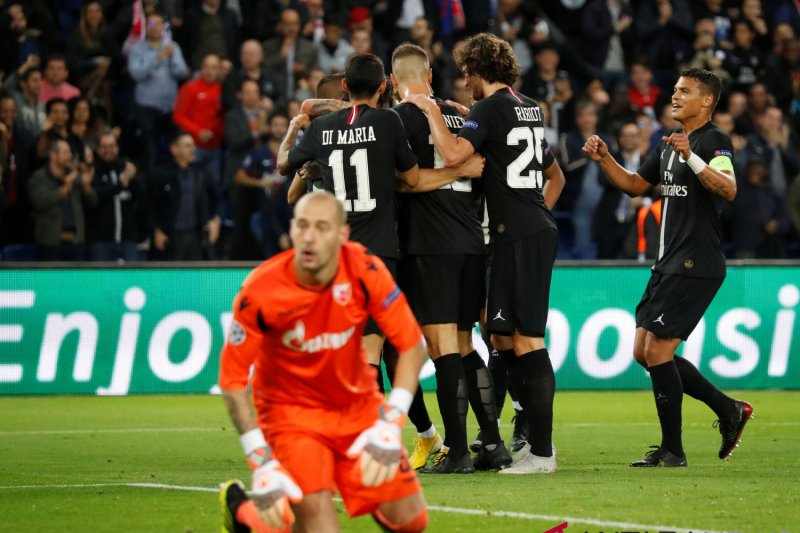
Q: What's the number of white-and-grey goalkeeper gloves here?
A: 2